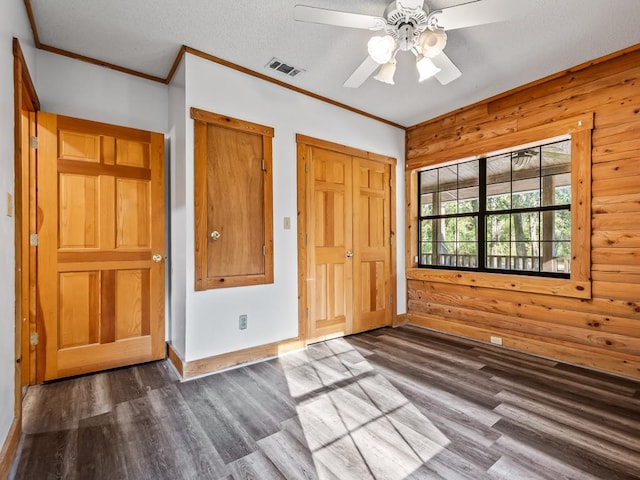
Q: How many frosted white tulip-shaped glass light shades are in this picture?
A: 4